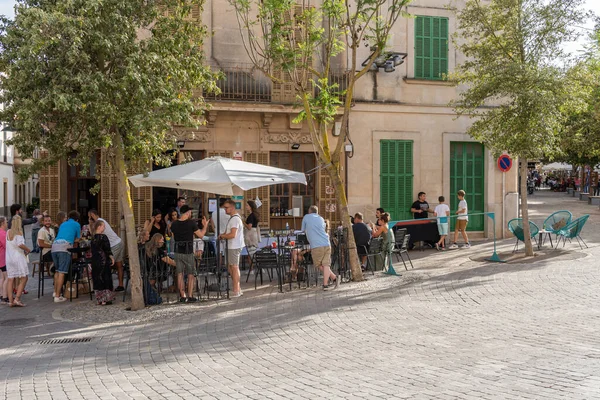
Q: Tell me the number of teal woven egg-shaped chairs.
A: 3